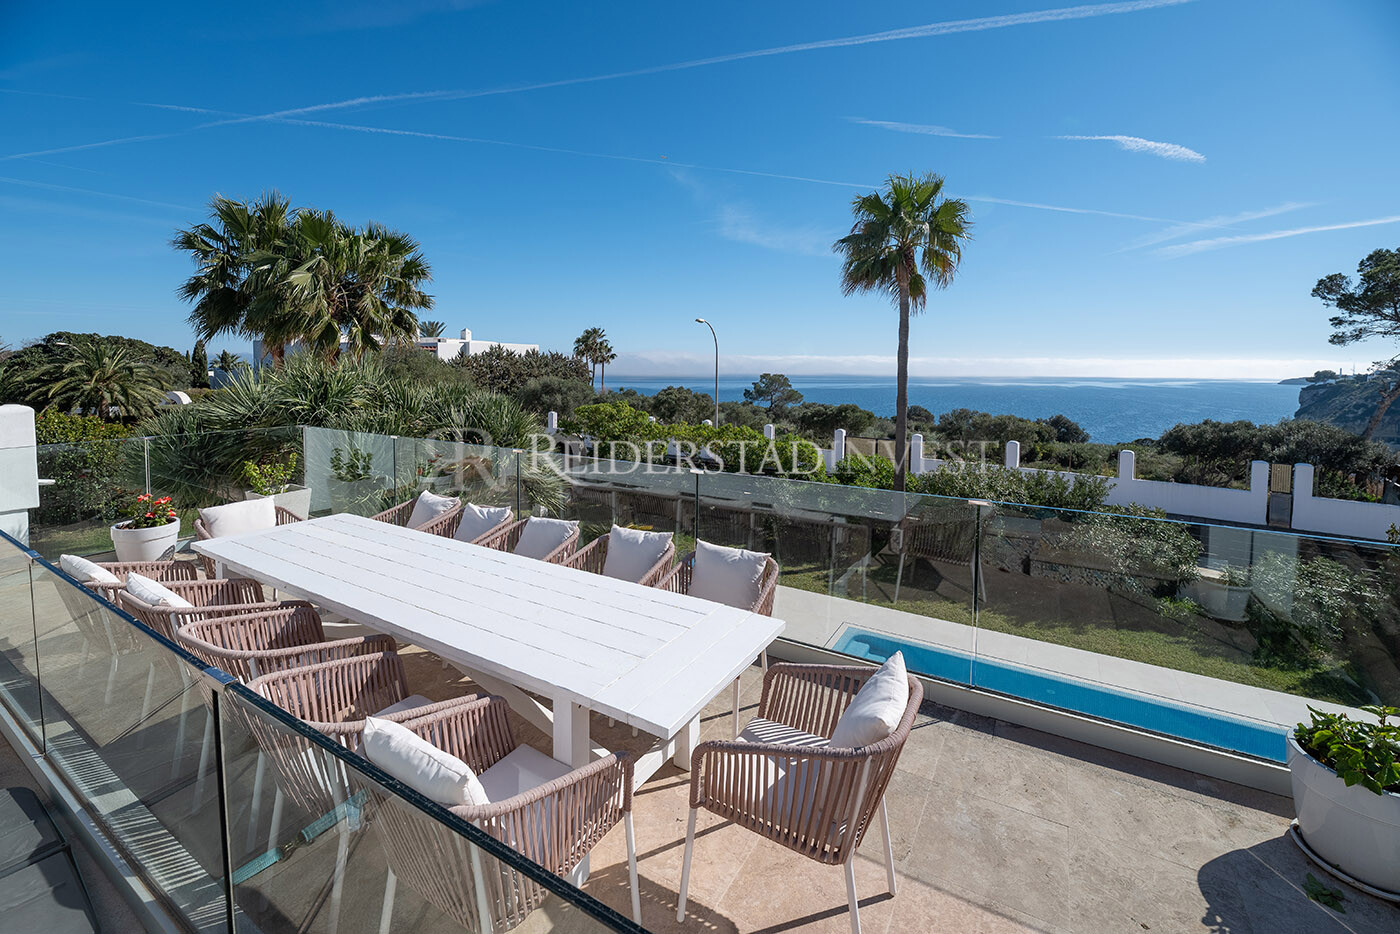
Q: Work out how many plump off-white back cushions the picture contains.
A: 10